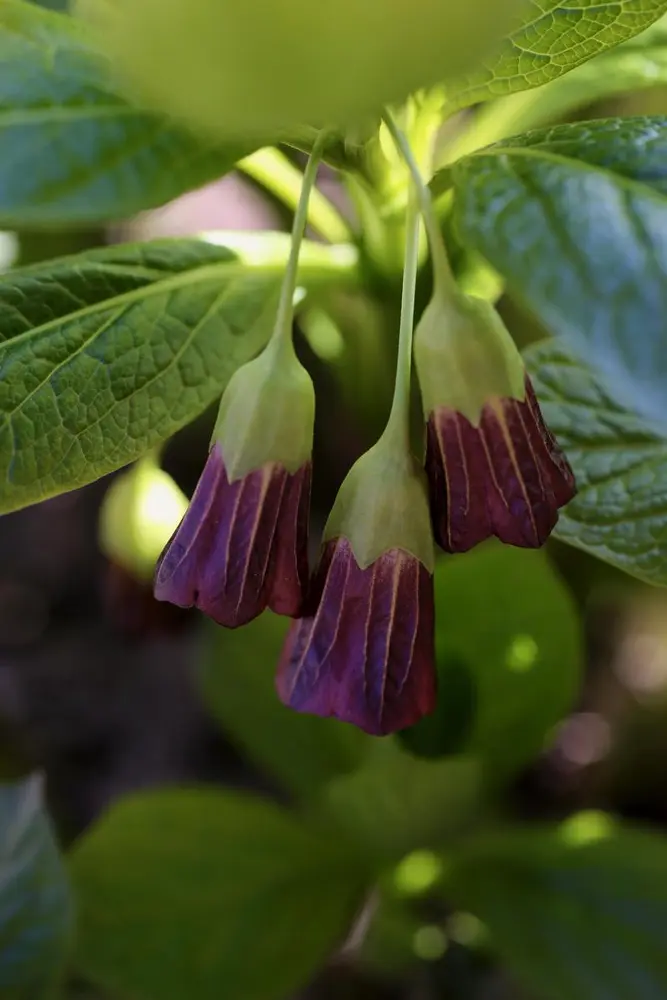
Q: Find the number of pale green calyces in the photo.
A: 3